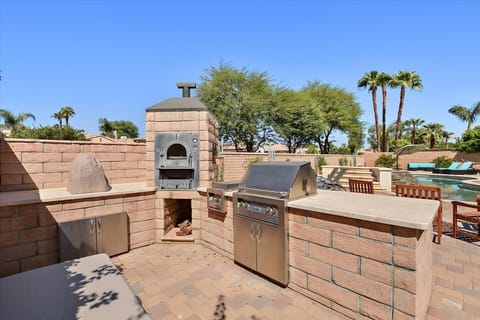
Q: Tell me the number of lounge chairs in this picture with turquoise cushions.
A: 2